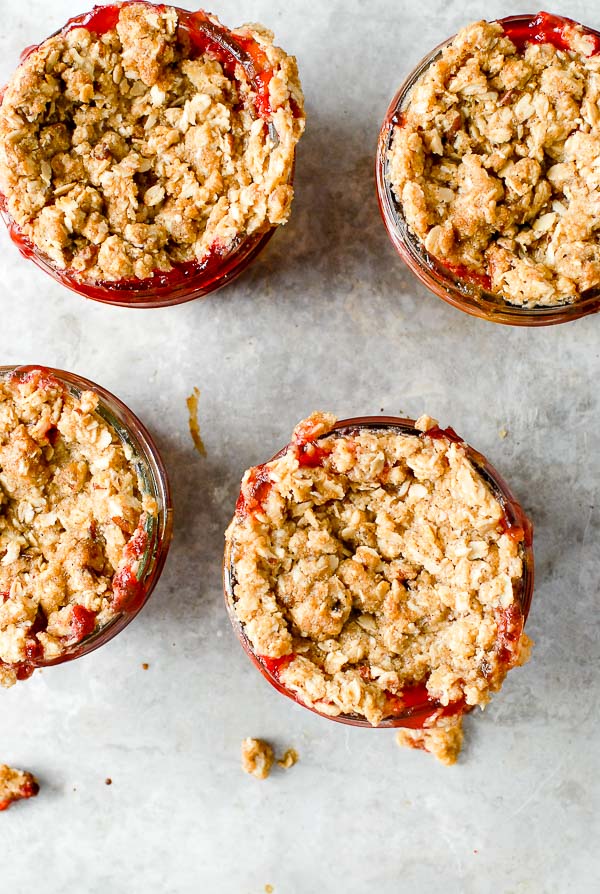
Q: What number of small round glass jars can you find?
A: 4